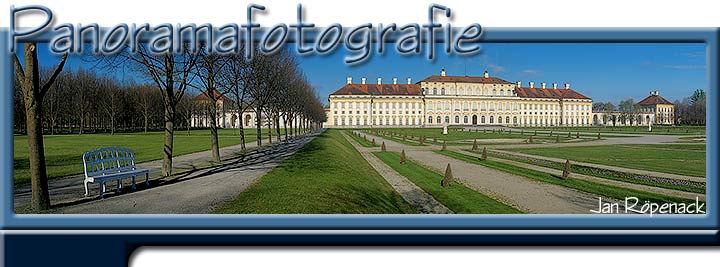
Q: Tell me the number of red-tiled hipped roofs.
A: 5